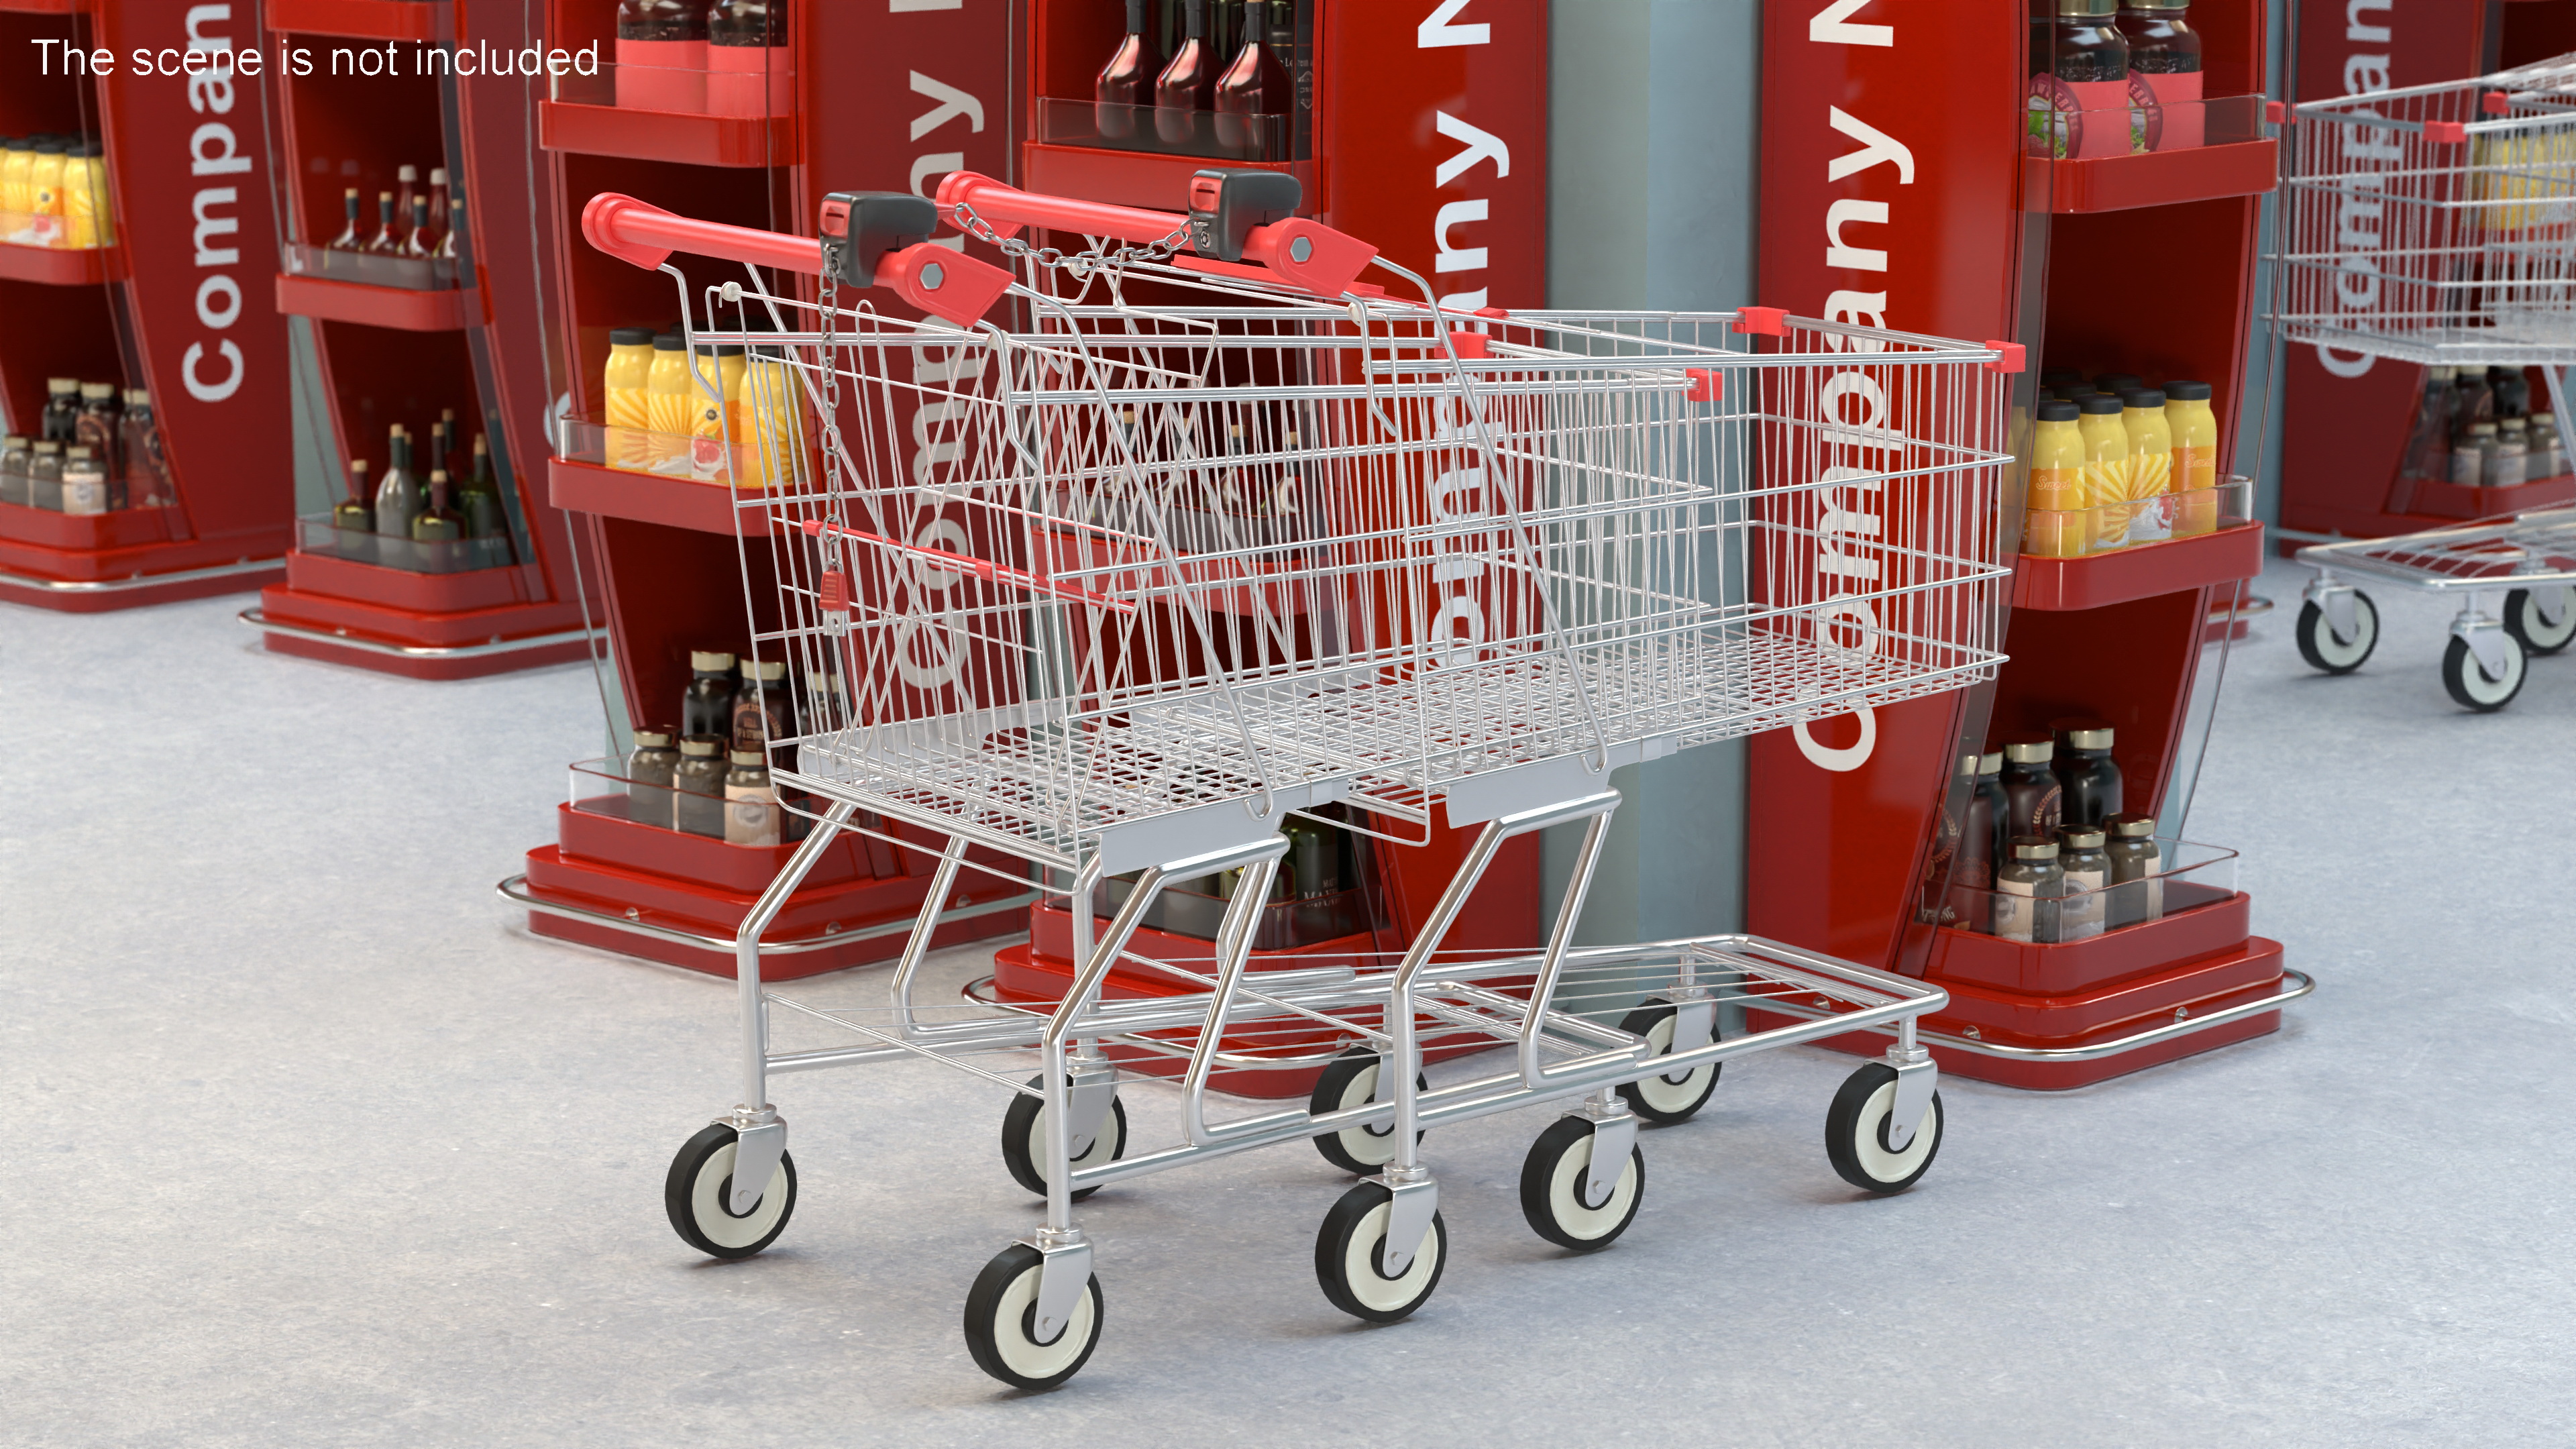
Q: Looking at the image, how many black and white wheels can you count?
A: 11